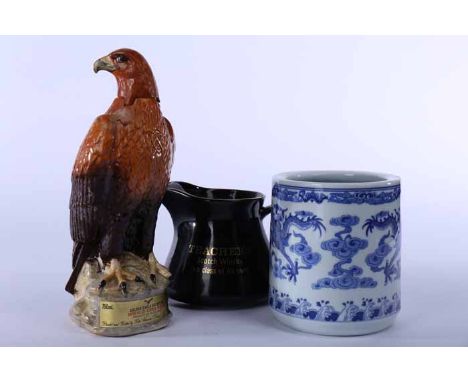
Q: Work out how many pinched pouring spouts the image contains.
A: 1